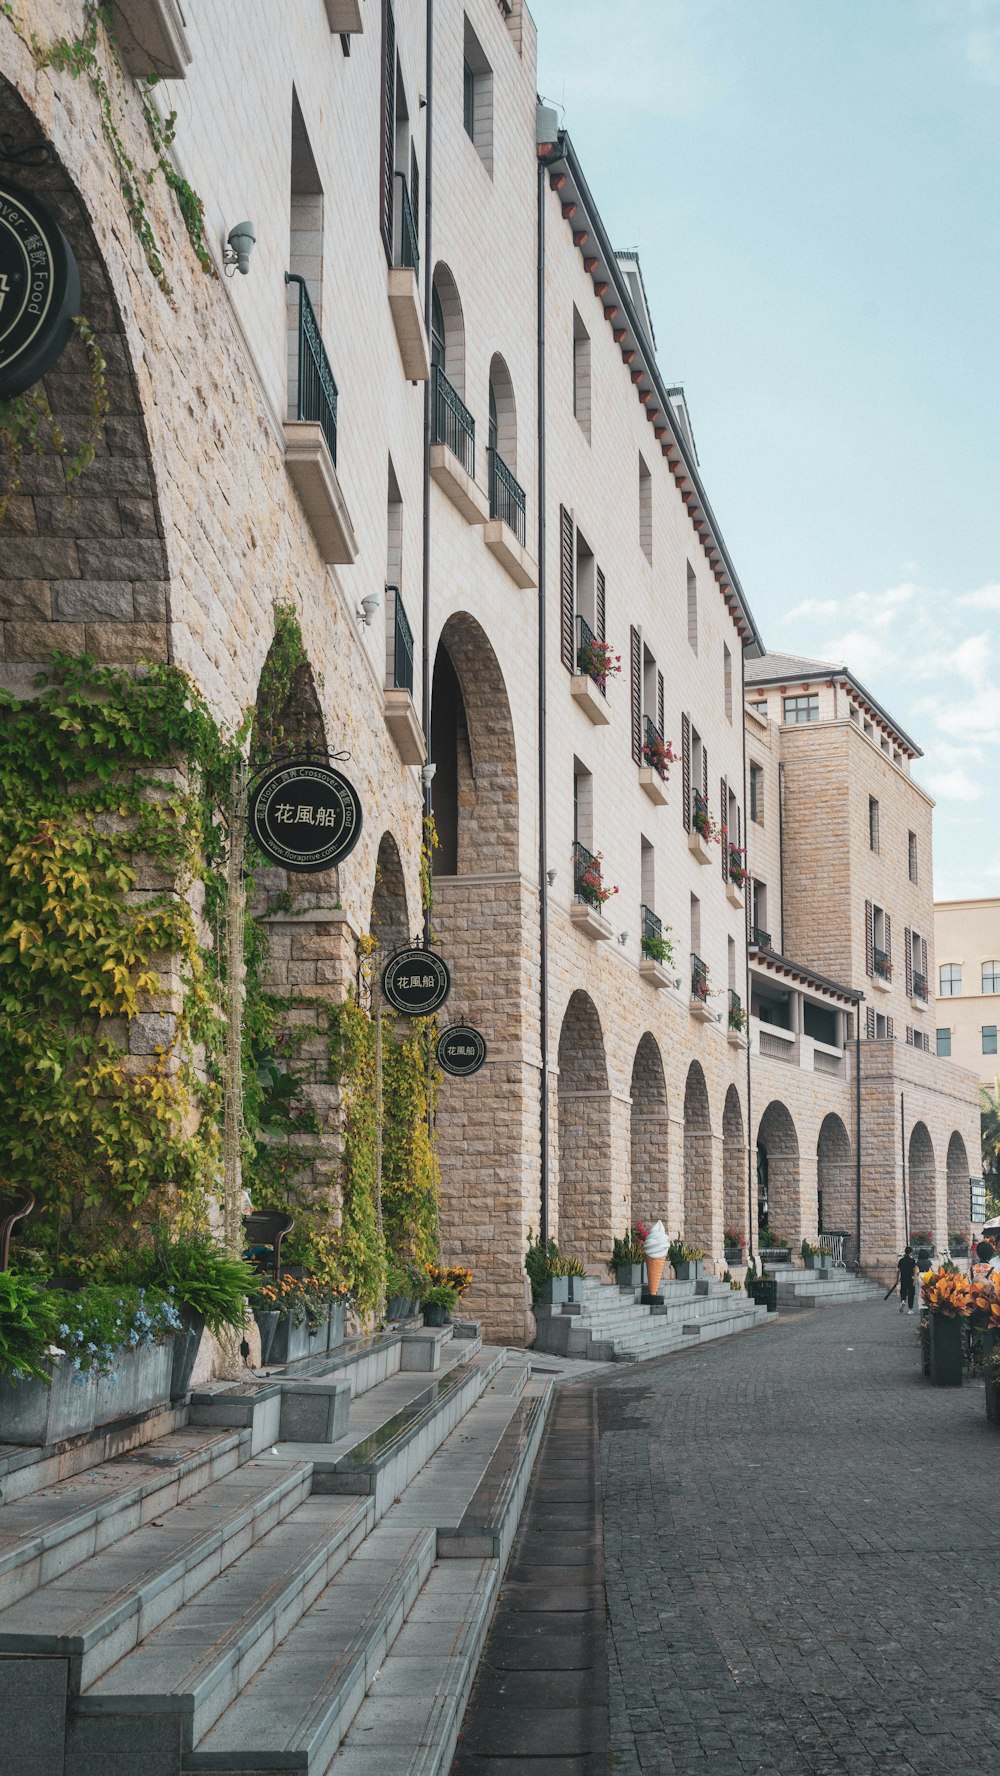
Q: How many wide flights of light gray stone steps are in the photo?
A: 3